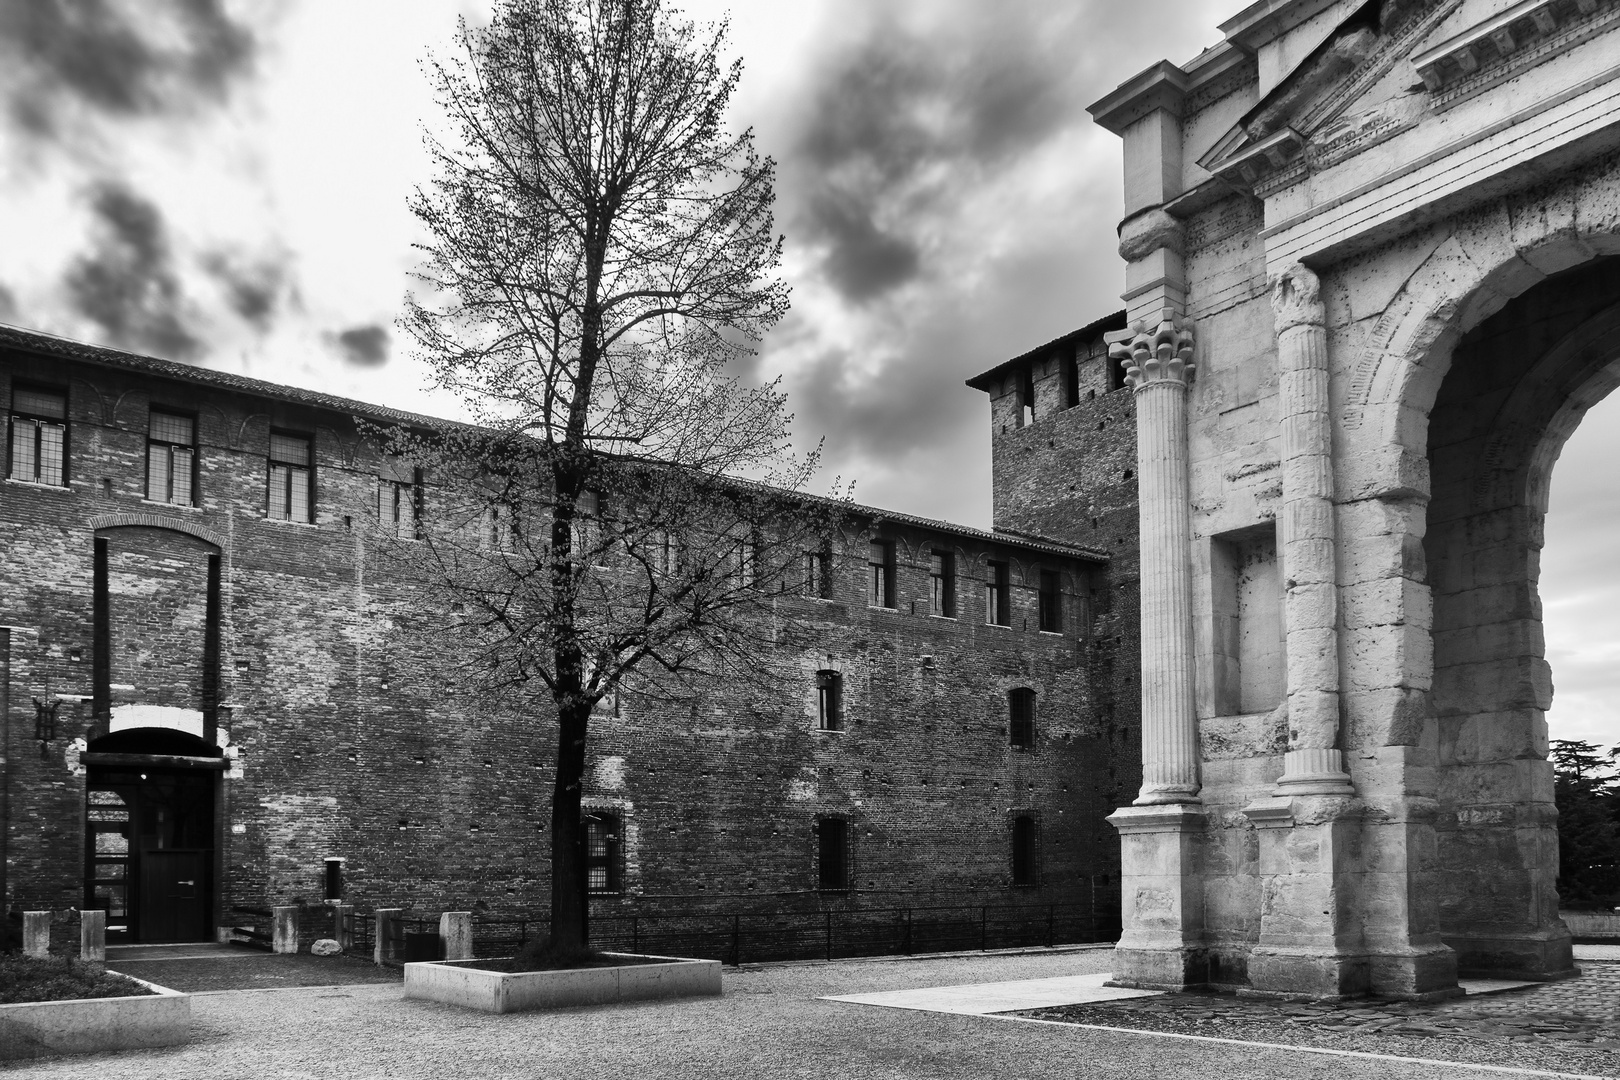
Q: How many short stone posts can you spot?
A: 6